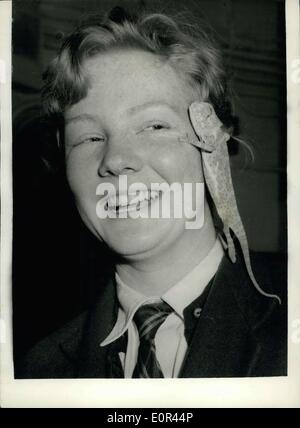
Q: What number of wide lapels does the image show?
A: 2